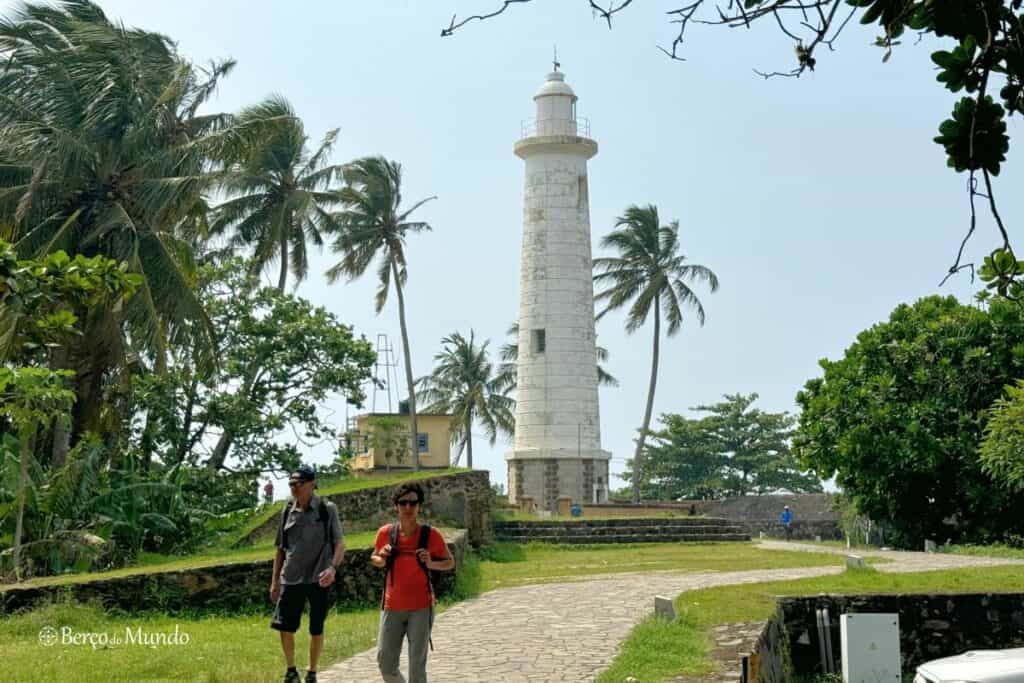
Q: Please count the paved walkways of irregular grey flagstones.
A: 1